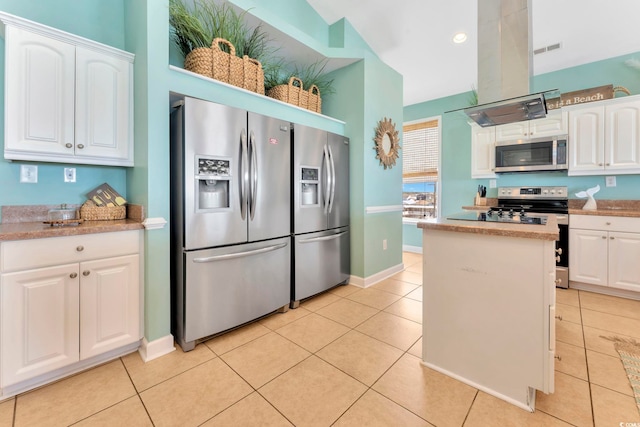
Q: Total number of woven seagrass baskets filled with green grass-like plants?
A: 2